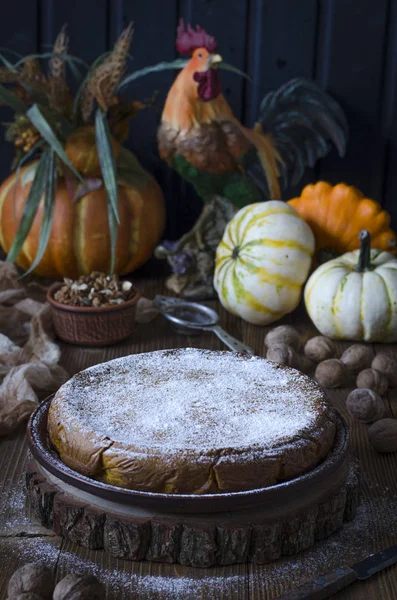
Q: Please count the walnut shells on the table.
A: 12